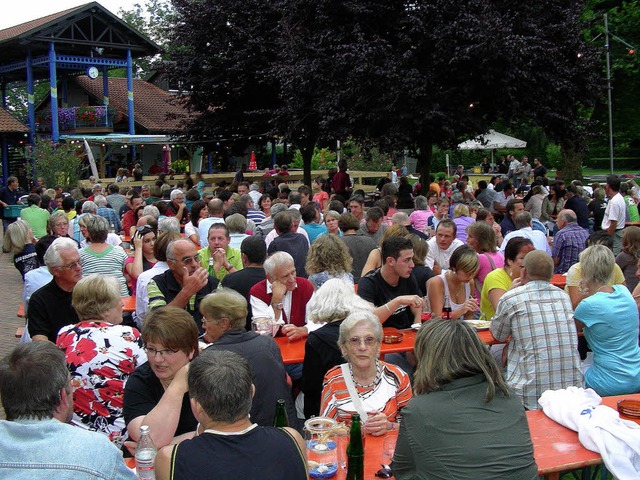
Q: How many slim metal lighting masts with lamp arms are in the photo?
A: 1